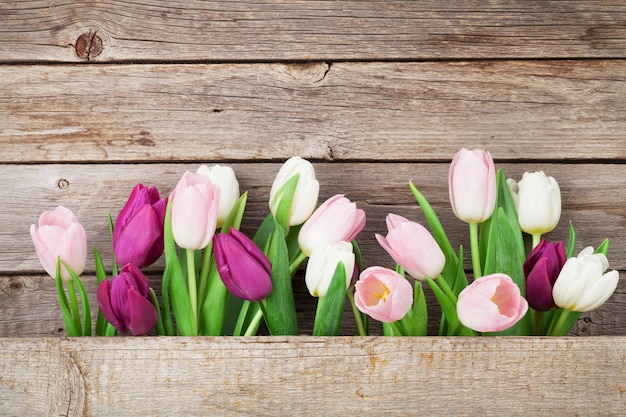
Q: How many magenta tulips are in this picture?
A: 4